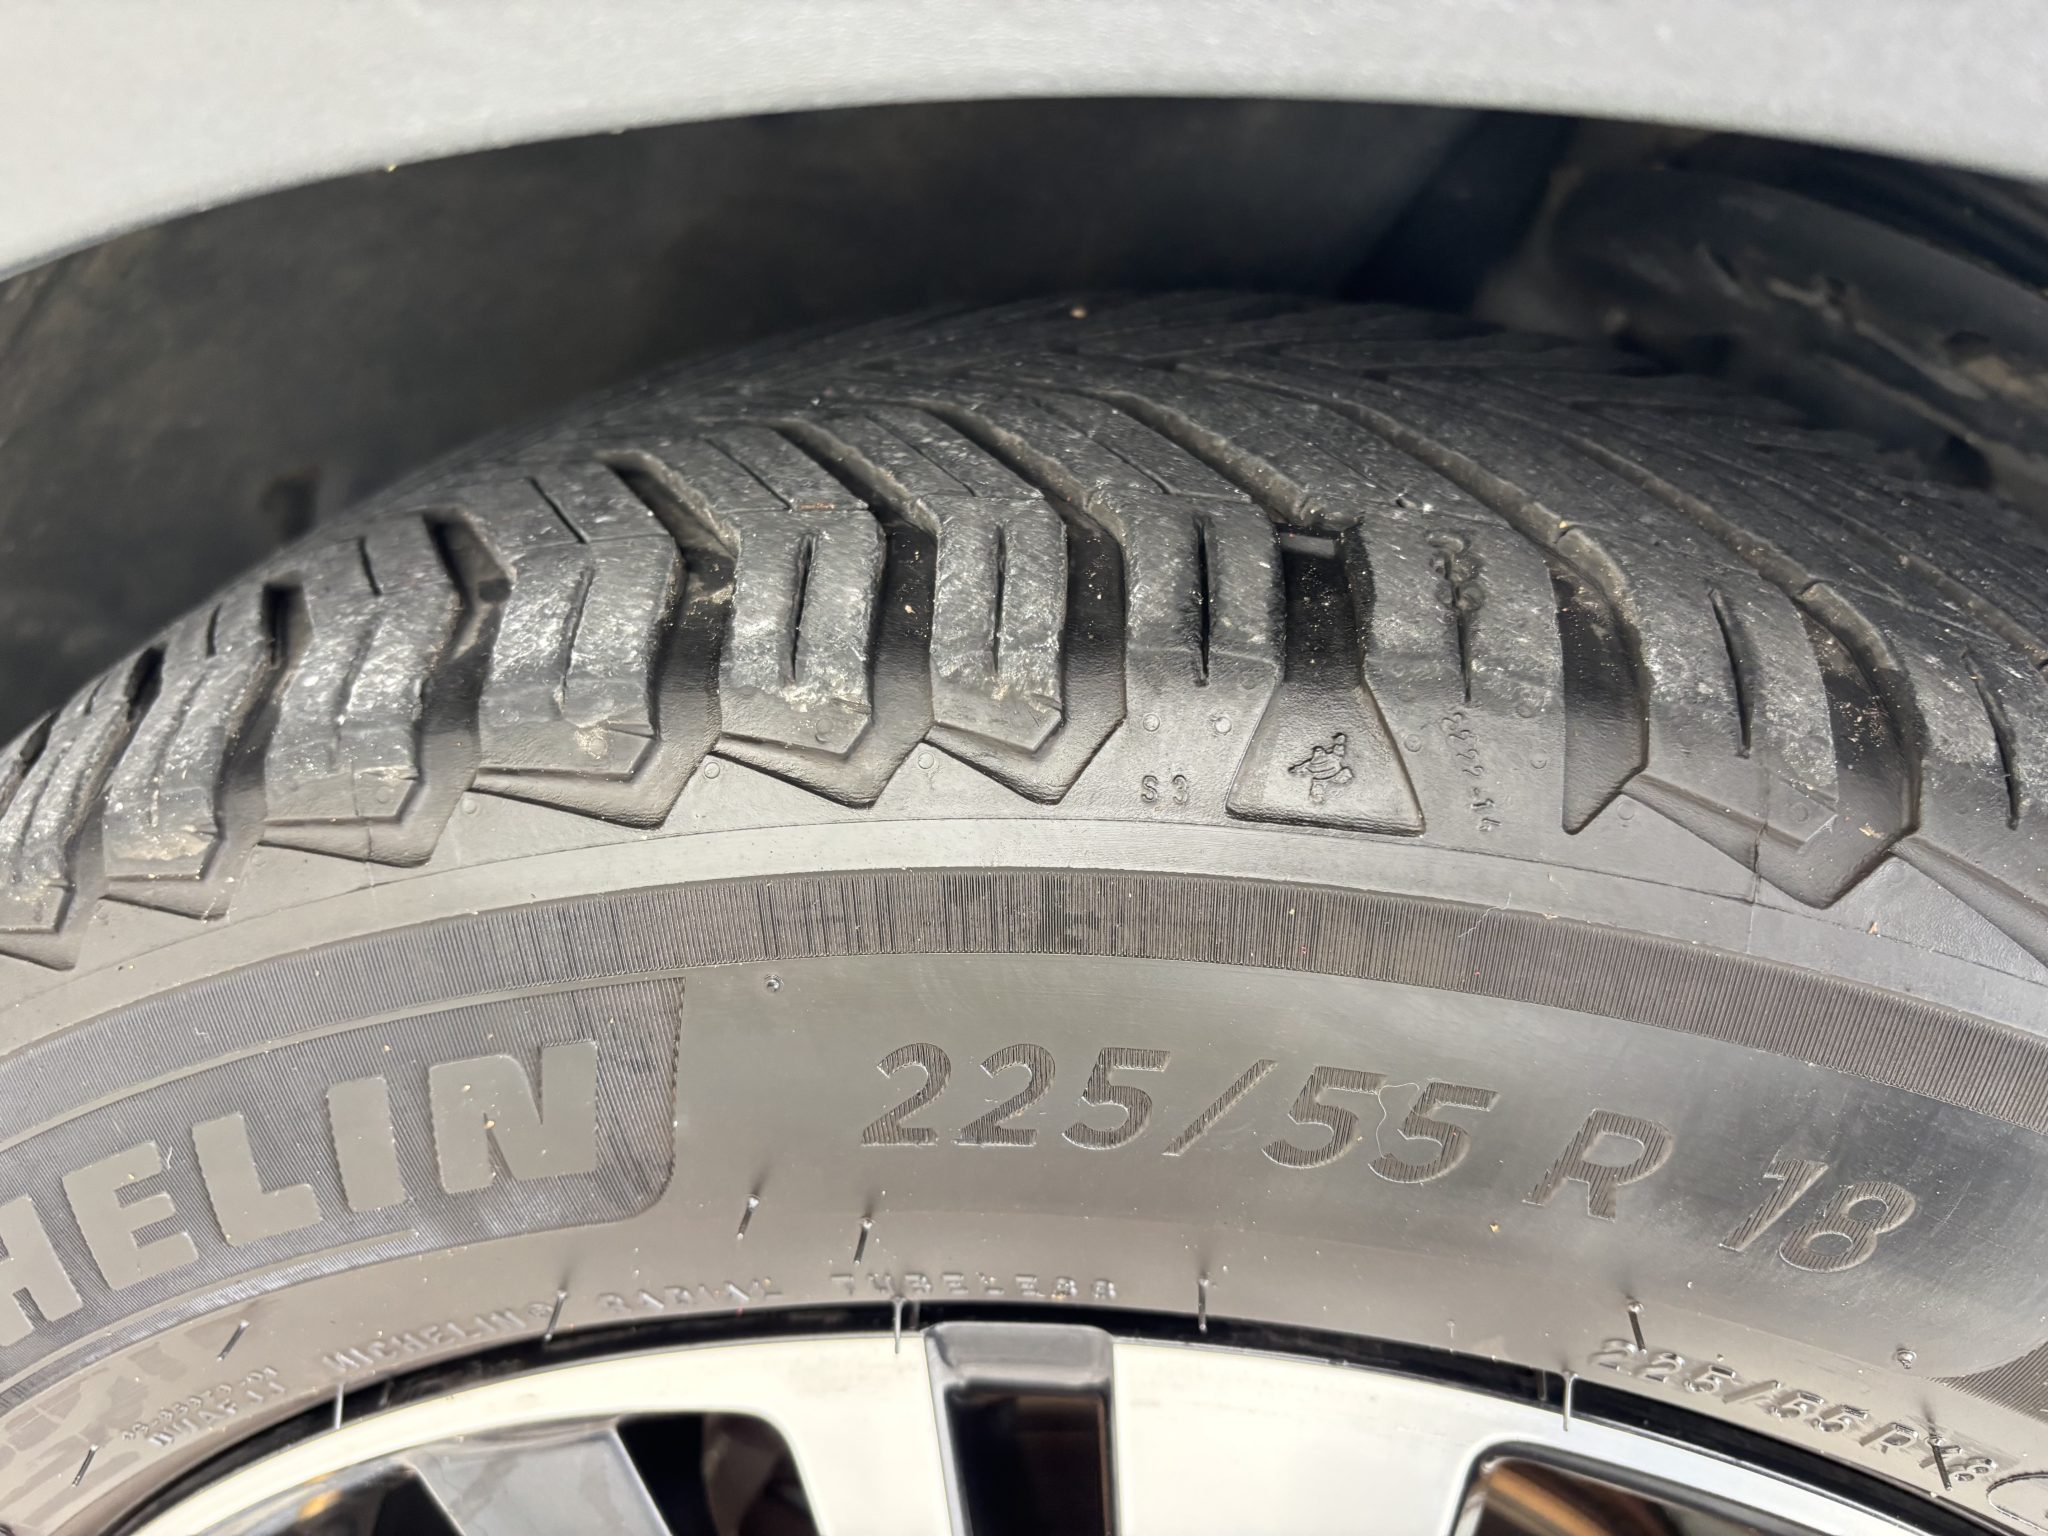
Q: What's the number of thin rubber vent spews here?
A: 11